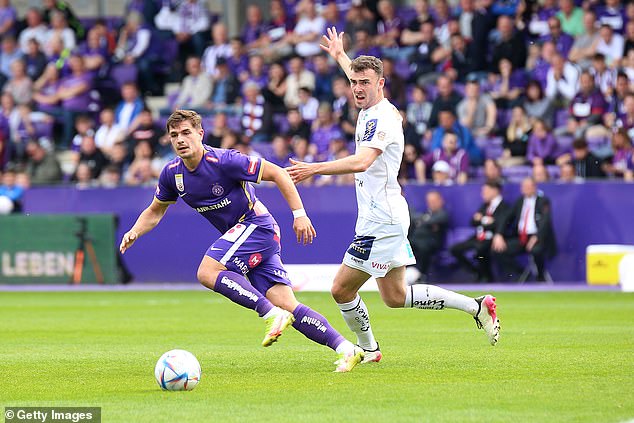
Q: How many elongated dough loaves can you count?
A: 0